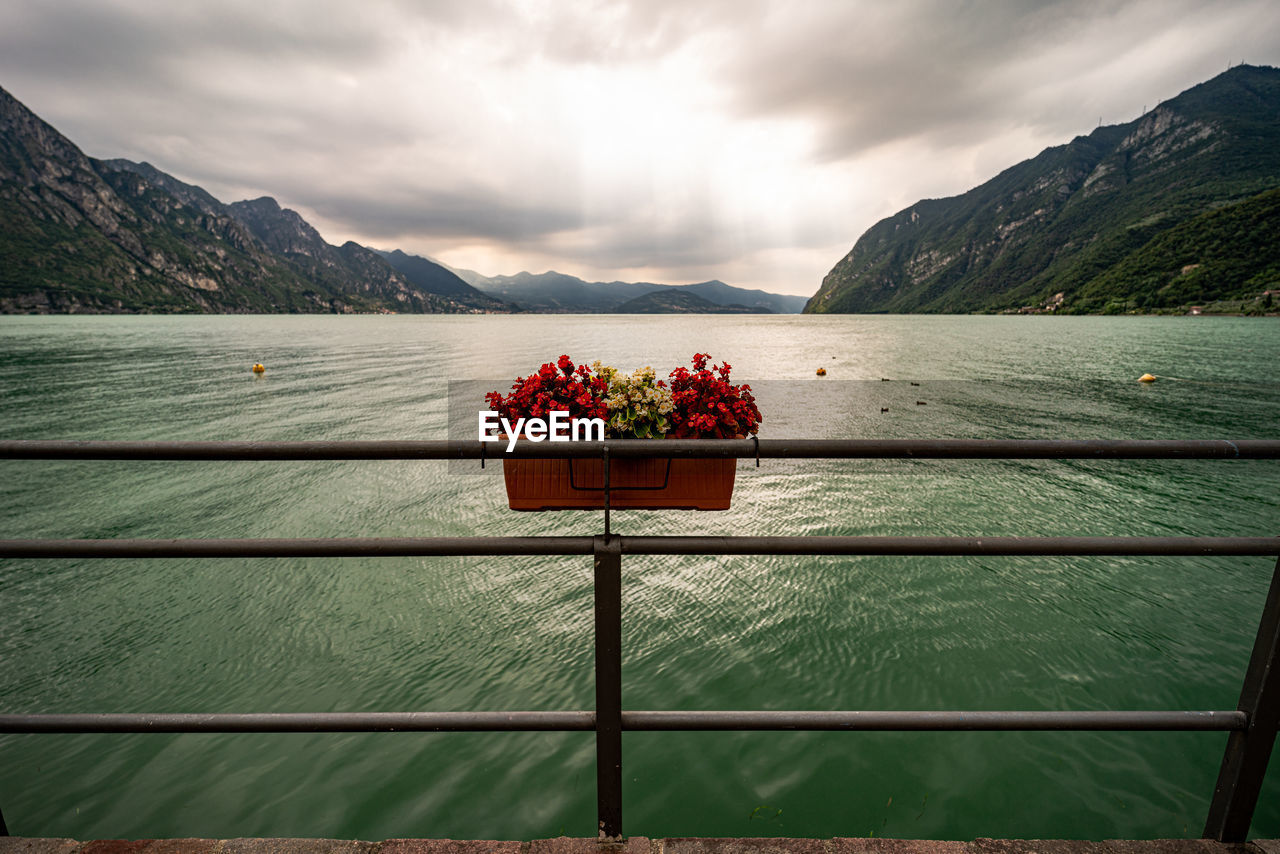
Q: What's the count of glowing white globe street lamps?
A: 0